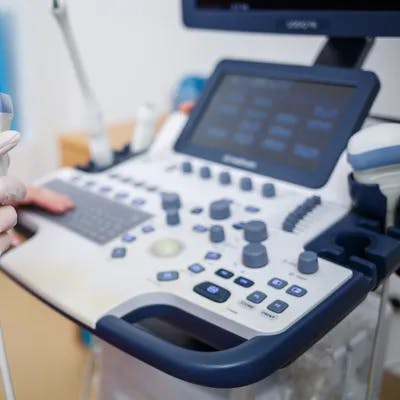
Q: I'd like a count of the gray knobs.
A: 12